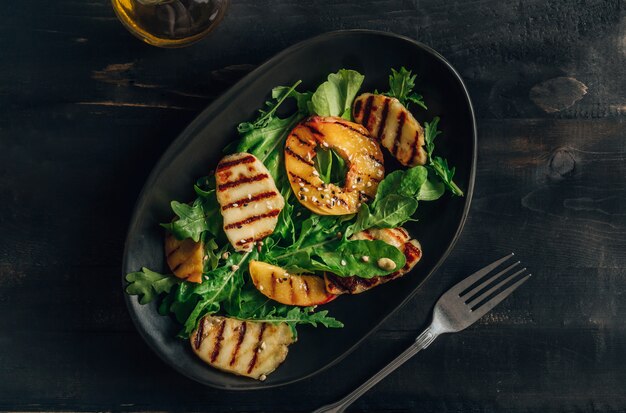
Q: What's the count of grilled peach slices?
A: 3